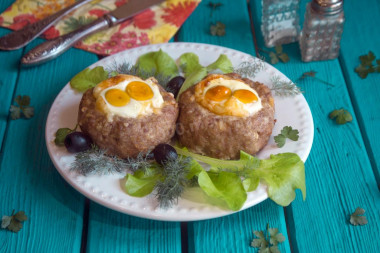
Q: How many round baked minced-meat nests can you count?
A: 2